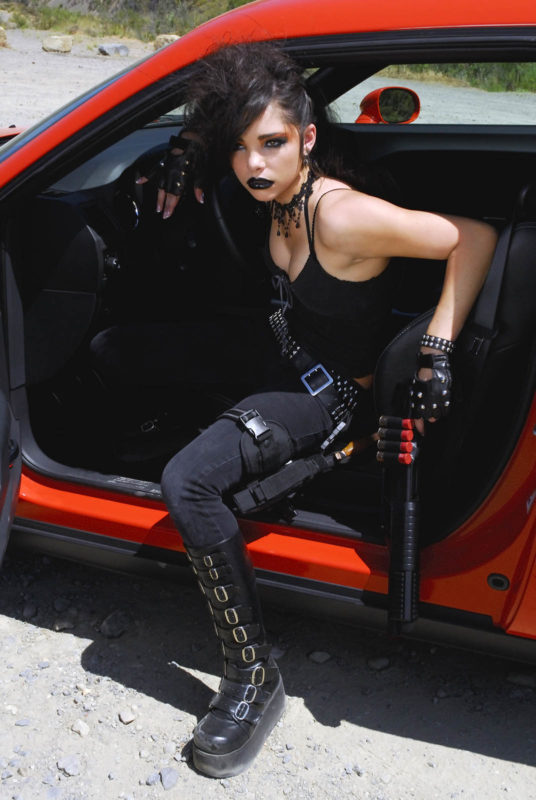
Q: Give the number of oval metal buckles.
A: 9